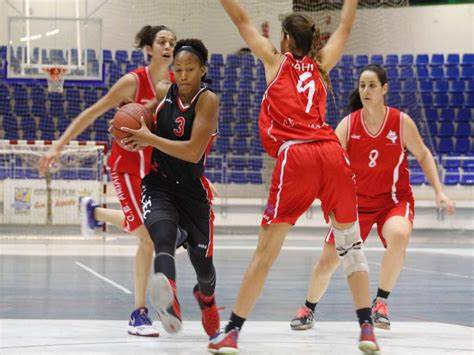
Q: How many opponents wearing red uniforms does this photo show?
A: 3